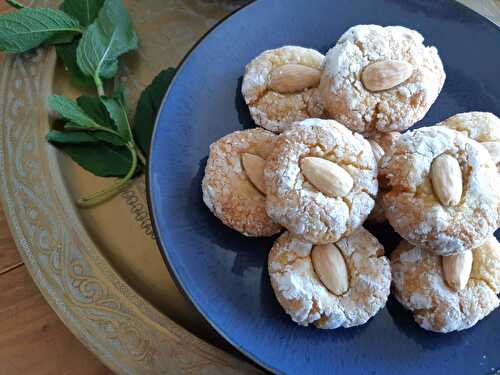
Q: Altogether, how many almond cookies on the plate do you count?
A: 9